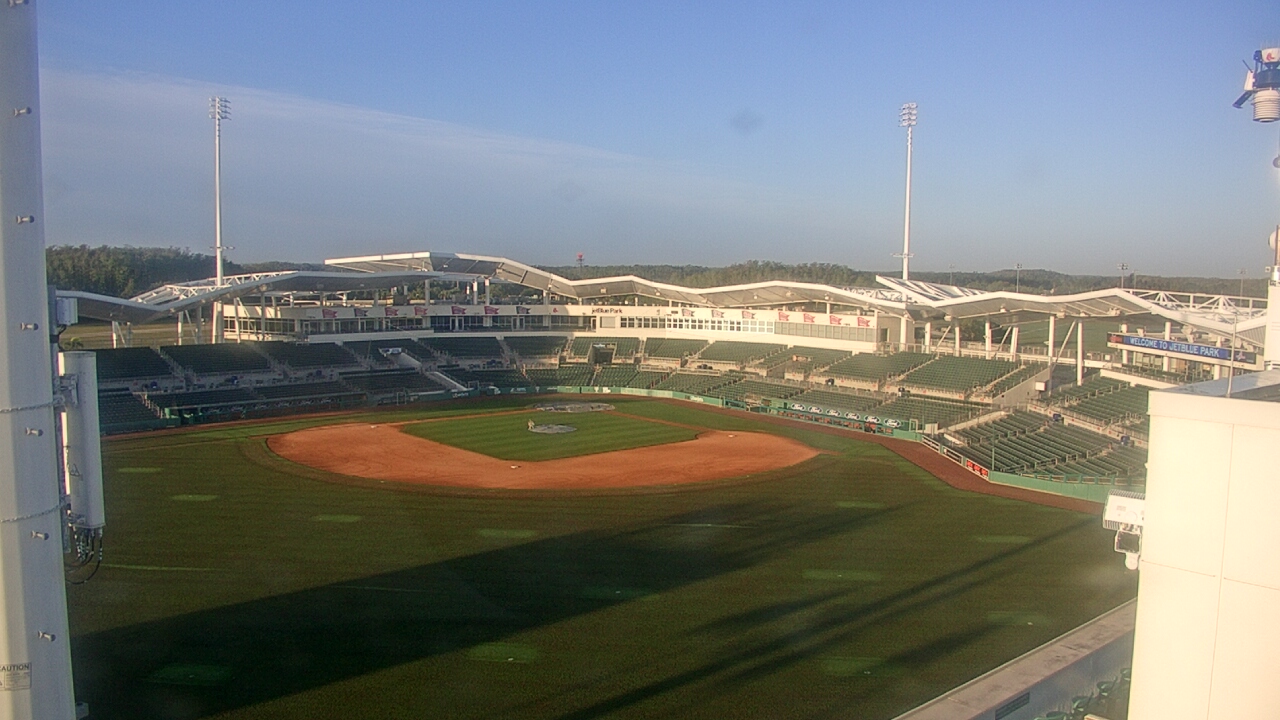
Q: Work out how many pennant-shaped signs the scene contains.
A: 14